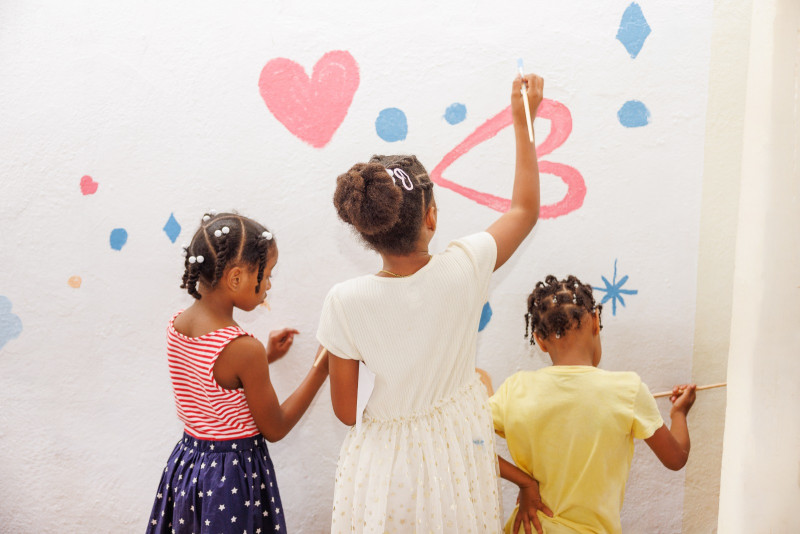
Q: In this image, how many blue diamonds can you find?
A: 2